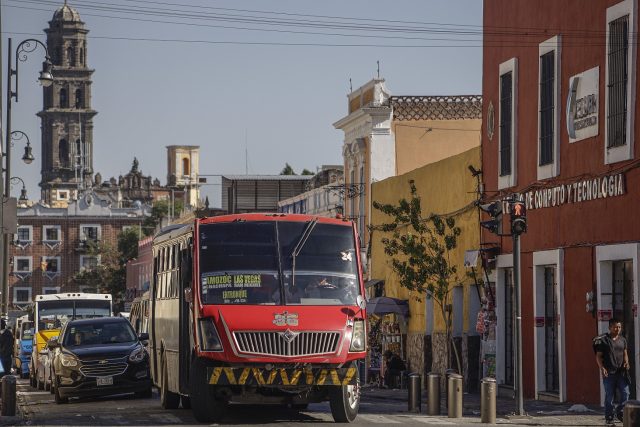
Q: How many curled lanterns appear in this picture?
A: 3